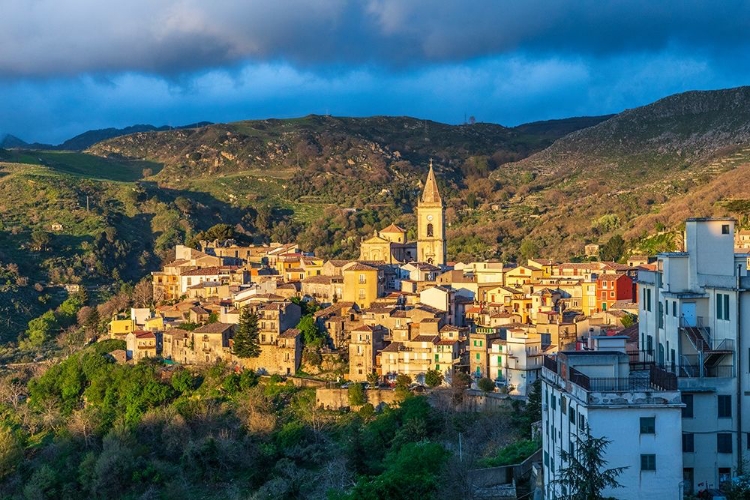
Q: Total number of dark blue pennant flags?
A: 0